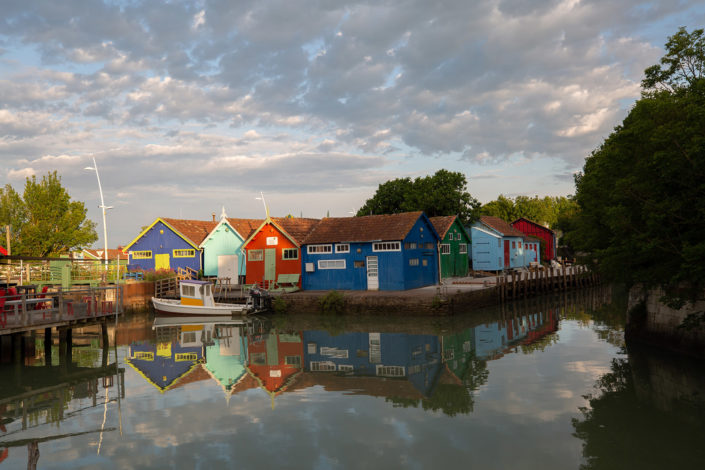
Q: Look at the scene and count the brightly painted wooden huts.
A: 7